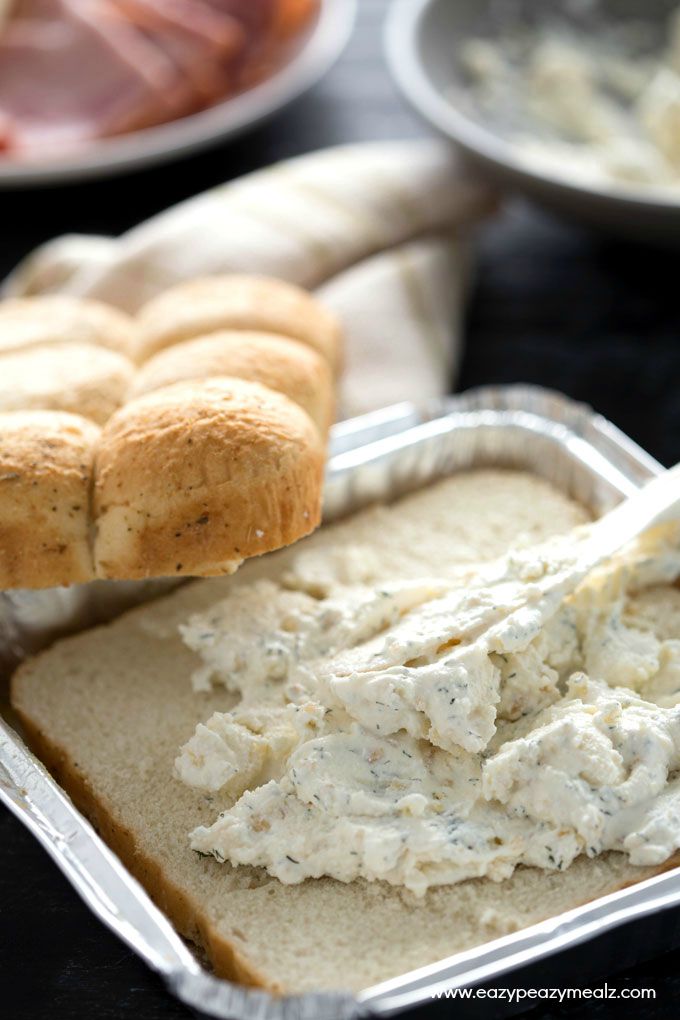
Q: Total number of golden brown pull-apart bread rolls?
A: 6